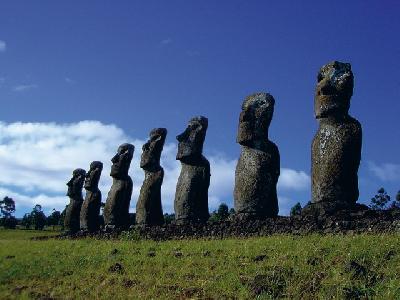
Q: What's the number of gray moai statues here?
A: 7